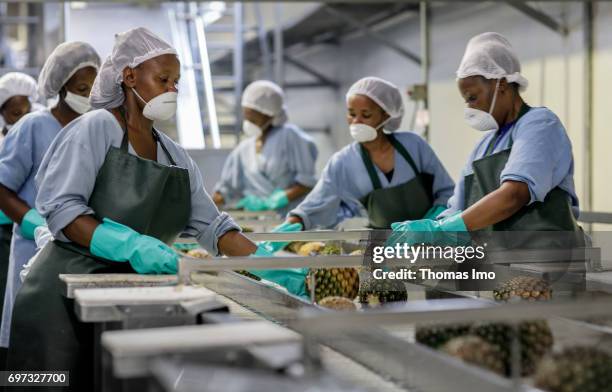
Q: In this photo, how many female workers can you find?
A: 6